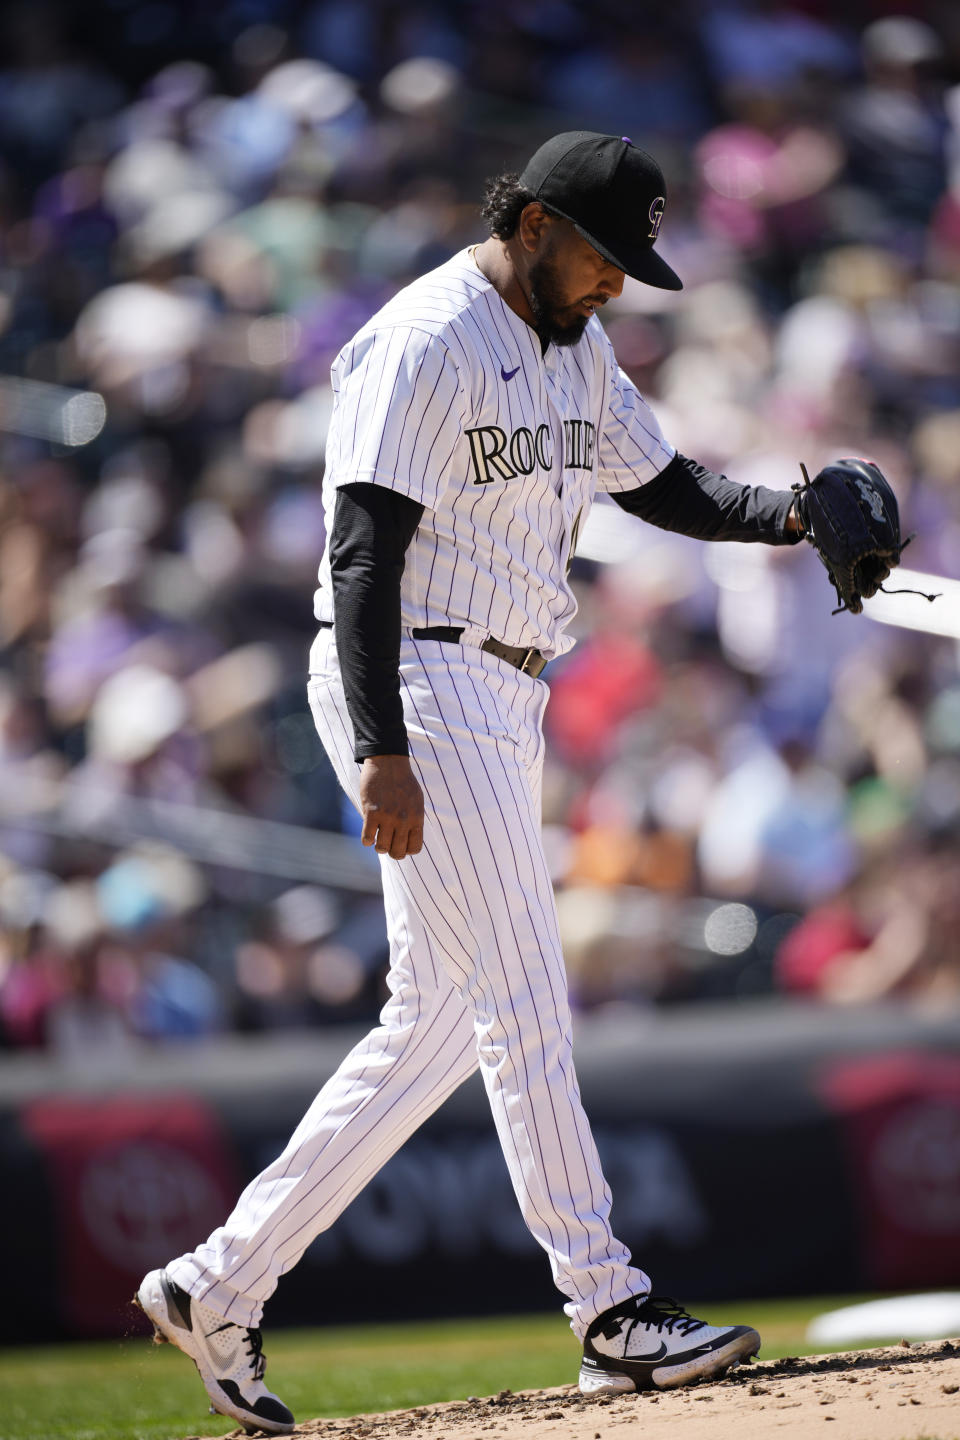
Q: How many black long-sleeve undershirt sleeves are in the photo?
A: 2